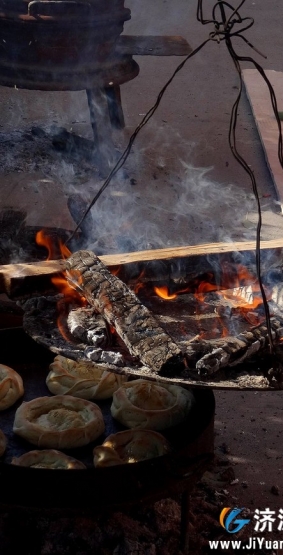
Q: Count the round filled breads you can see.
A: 7